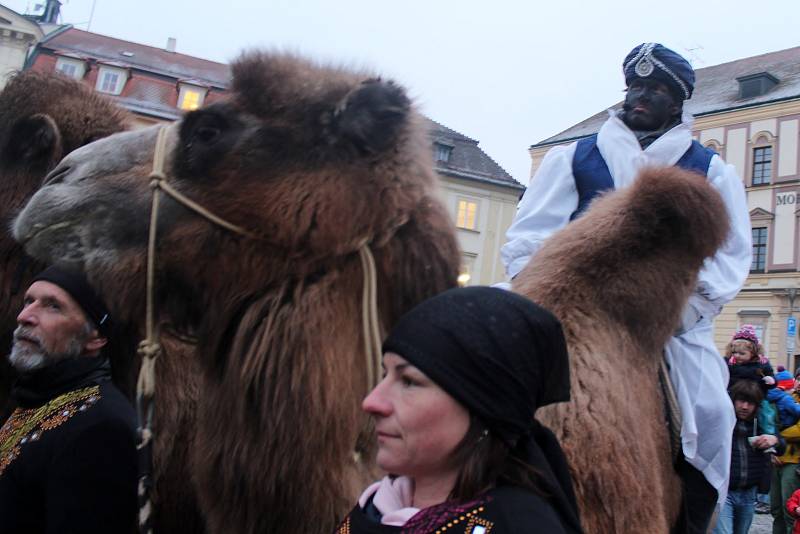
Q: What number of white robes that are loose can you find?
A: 1